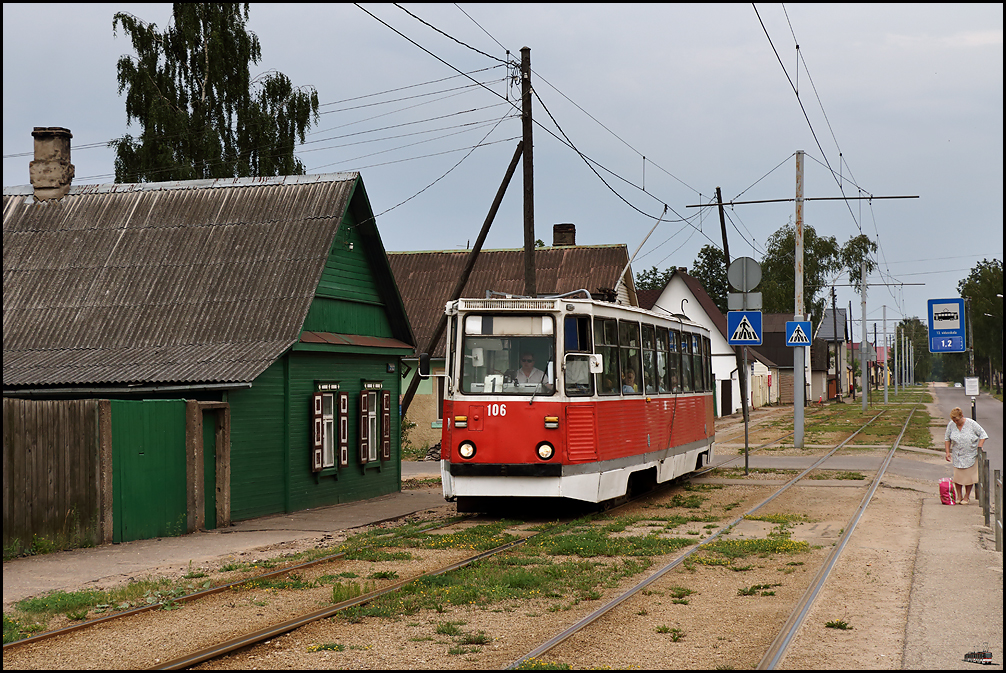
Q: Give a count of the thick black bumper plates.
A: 1